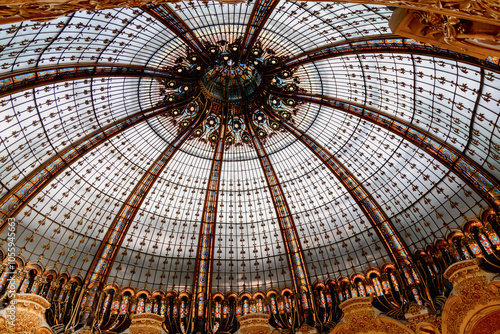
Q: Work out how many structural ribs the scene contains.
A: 10